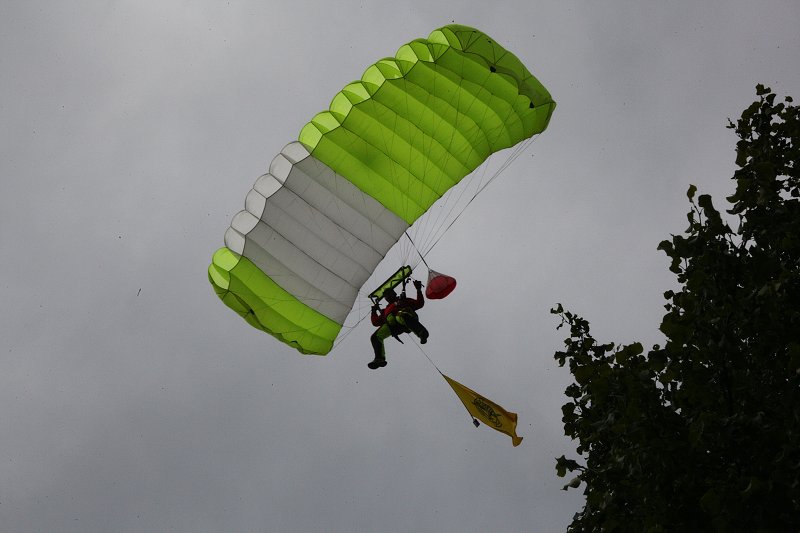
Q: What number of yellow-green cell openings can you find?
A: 12